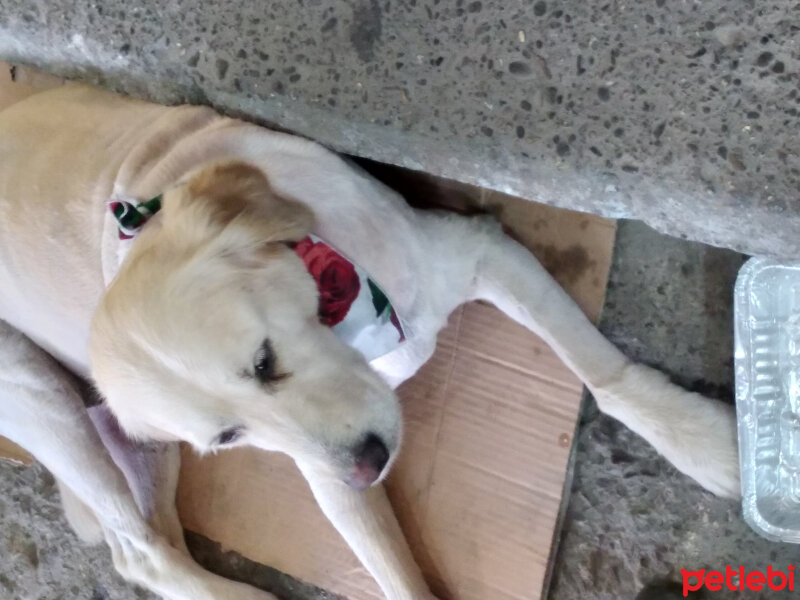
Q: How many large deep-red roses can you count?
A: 1